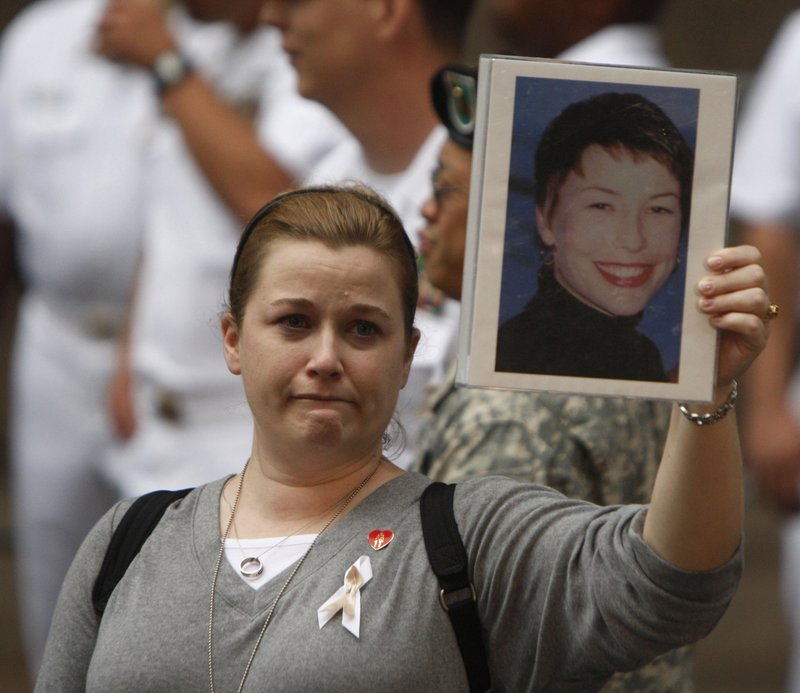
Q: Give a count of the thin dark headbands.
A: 1